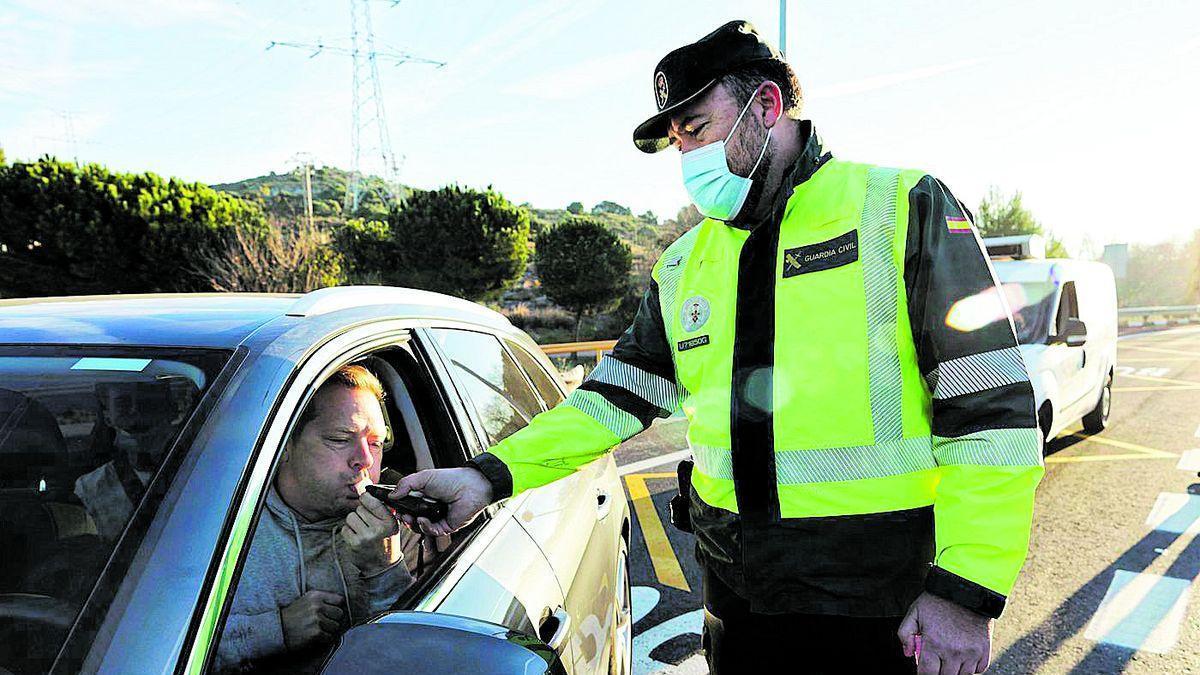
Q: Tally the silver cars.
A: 1